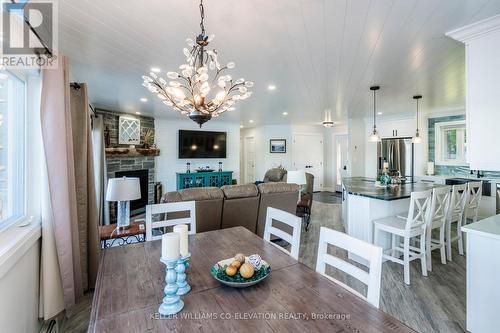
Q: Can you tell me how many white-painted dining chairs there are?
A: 3